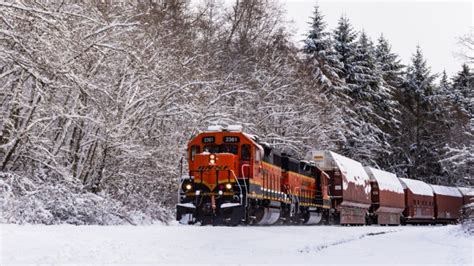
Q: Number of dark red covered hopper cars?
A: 5